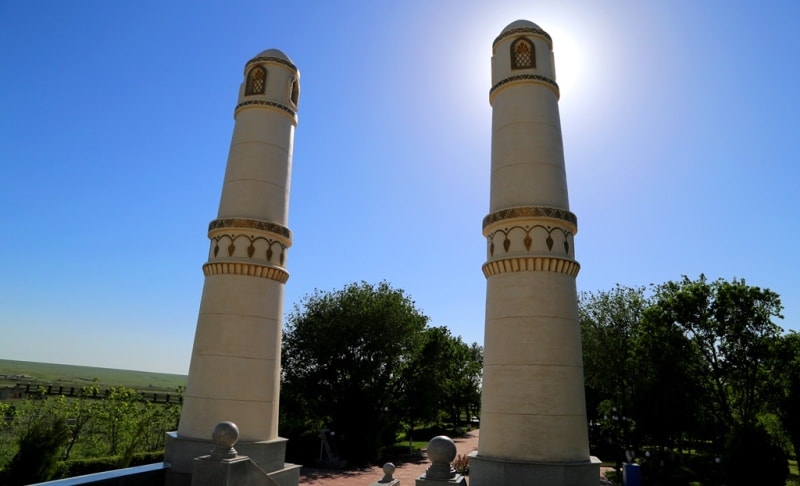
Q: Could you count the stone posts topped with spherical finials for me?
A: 3